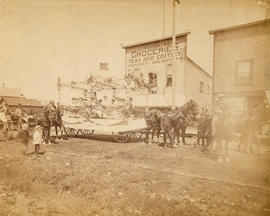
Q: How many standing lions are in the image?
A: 0